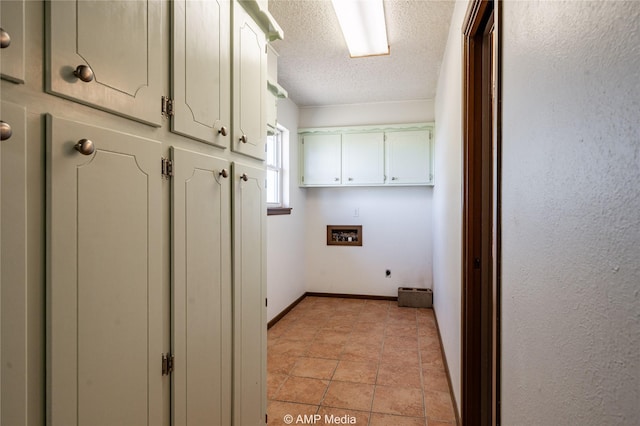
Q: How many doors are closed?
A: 11